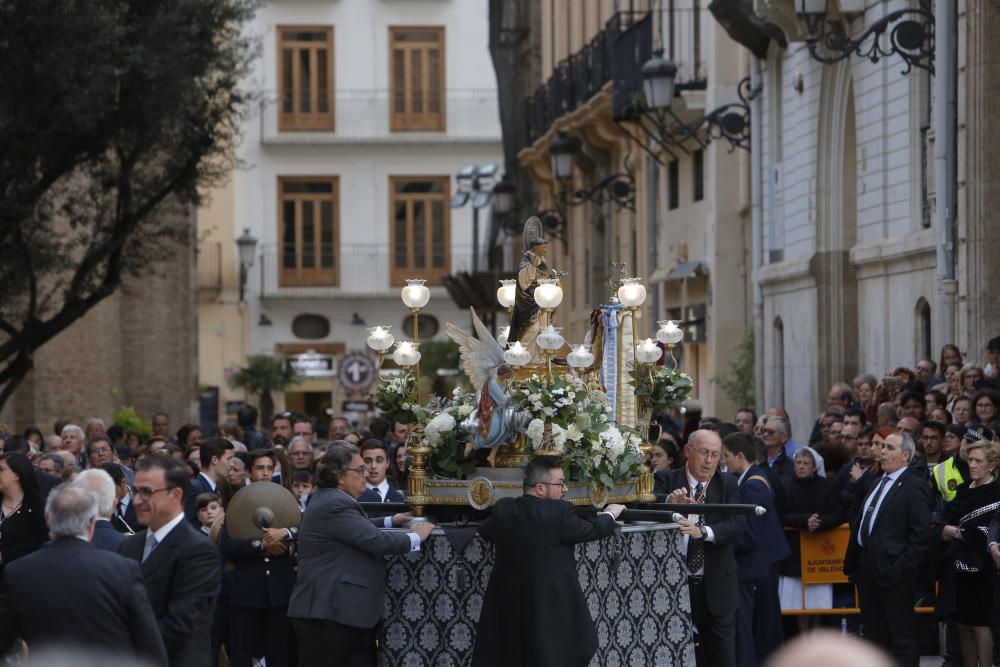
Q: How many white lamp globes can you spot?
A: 12